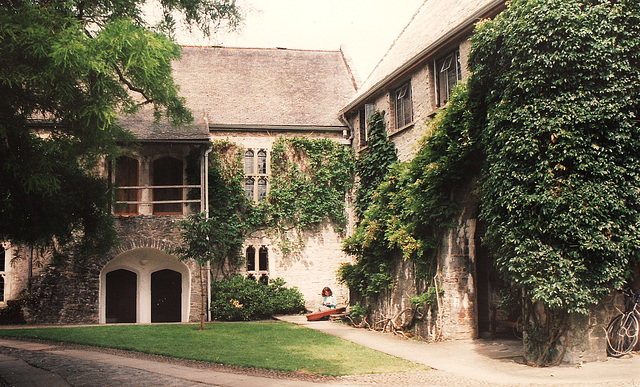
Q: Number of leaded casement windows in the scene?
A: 3